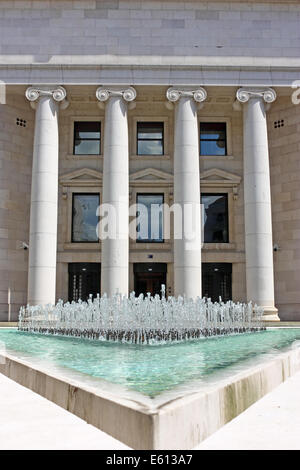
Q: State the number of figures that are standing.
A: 0